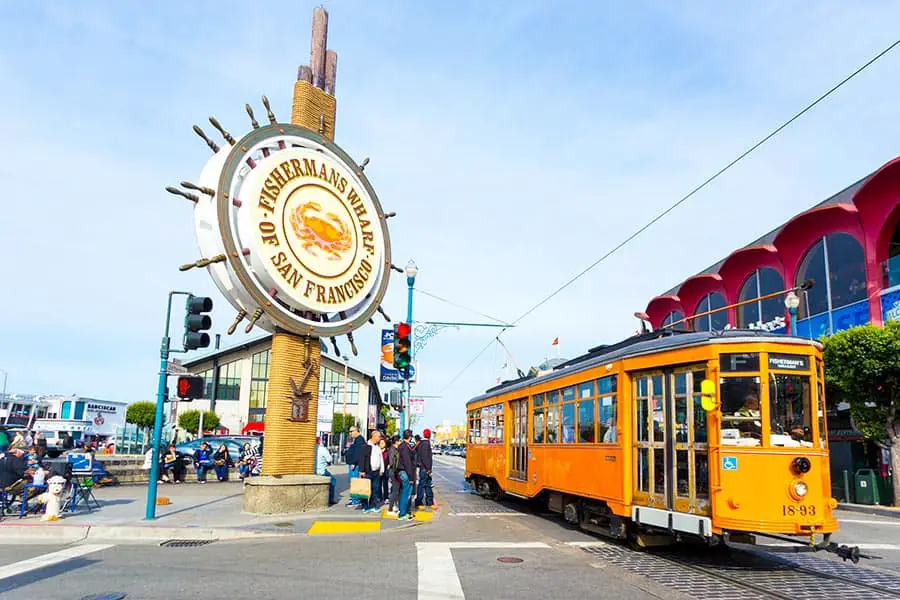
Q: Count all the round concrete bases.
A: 1